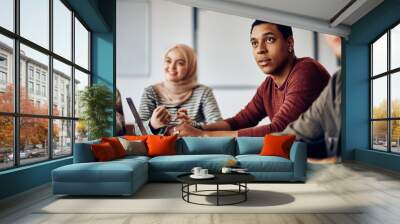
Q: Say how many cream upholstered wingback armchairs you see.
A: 0